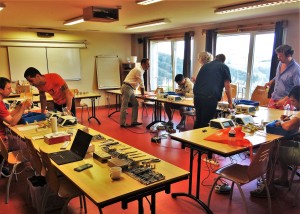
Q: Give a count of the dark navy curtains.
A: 4